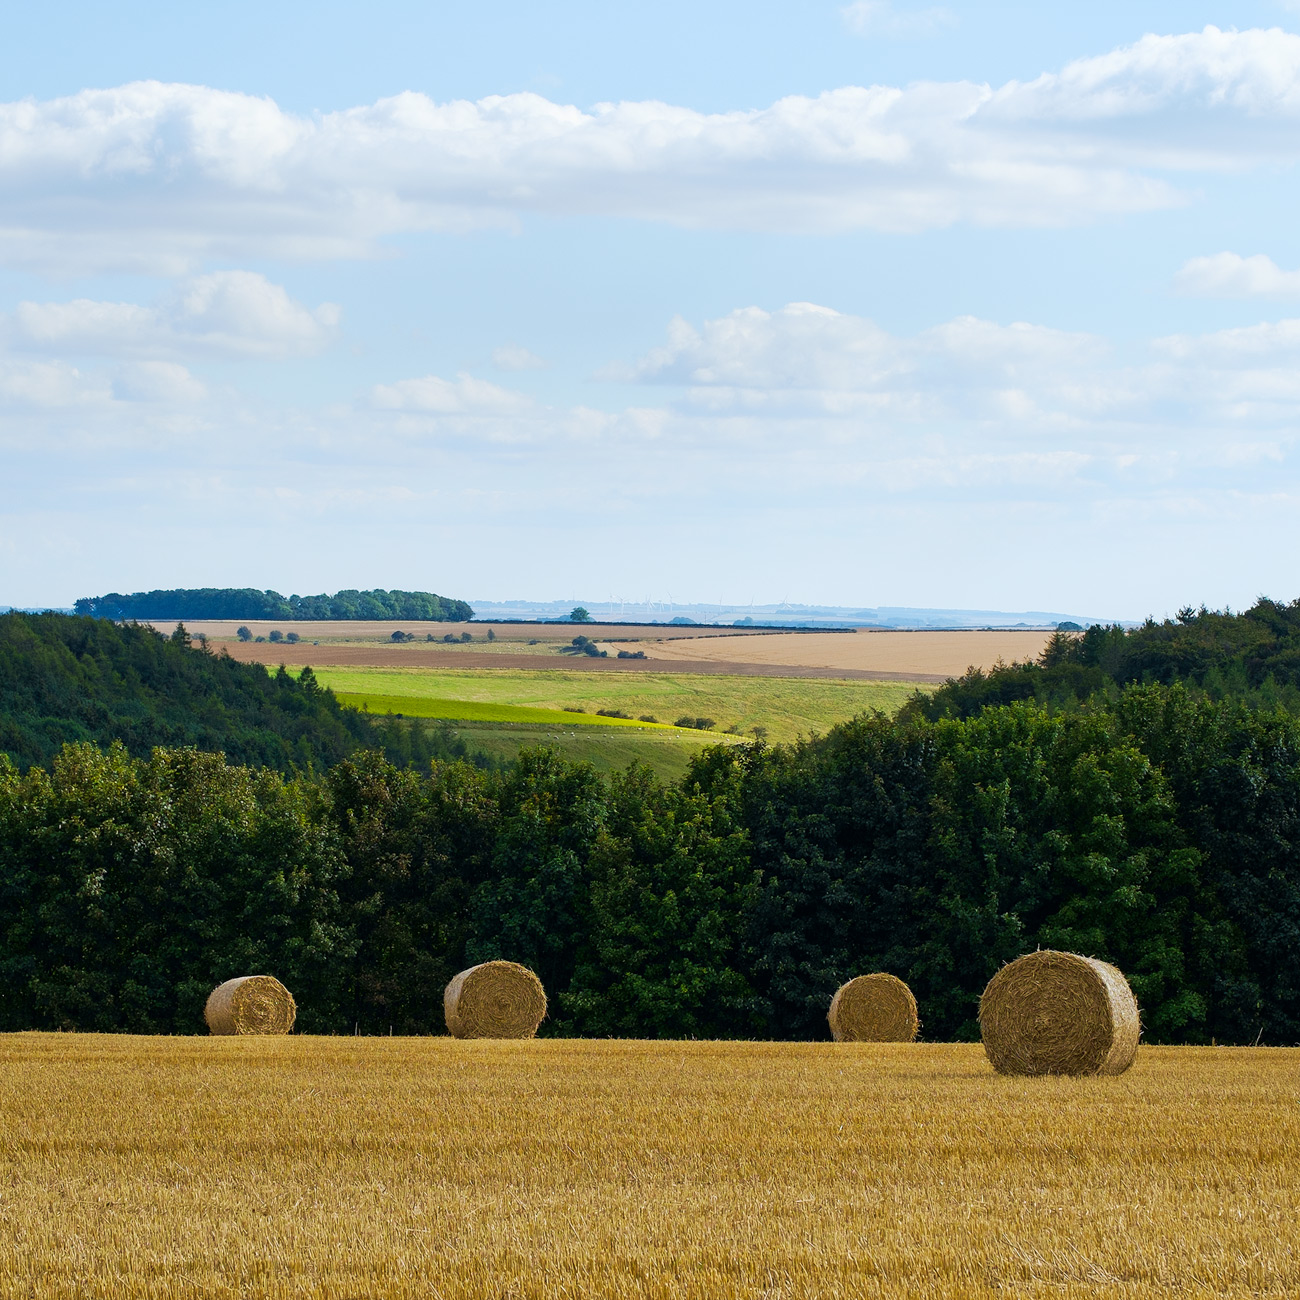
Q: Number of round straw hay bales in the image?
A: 4